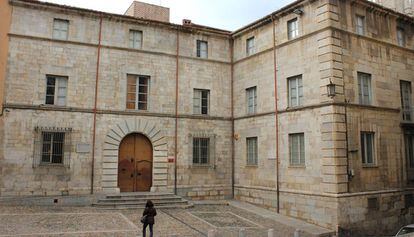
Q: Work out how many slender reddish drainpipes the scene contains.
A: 4